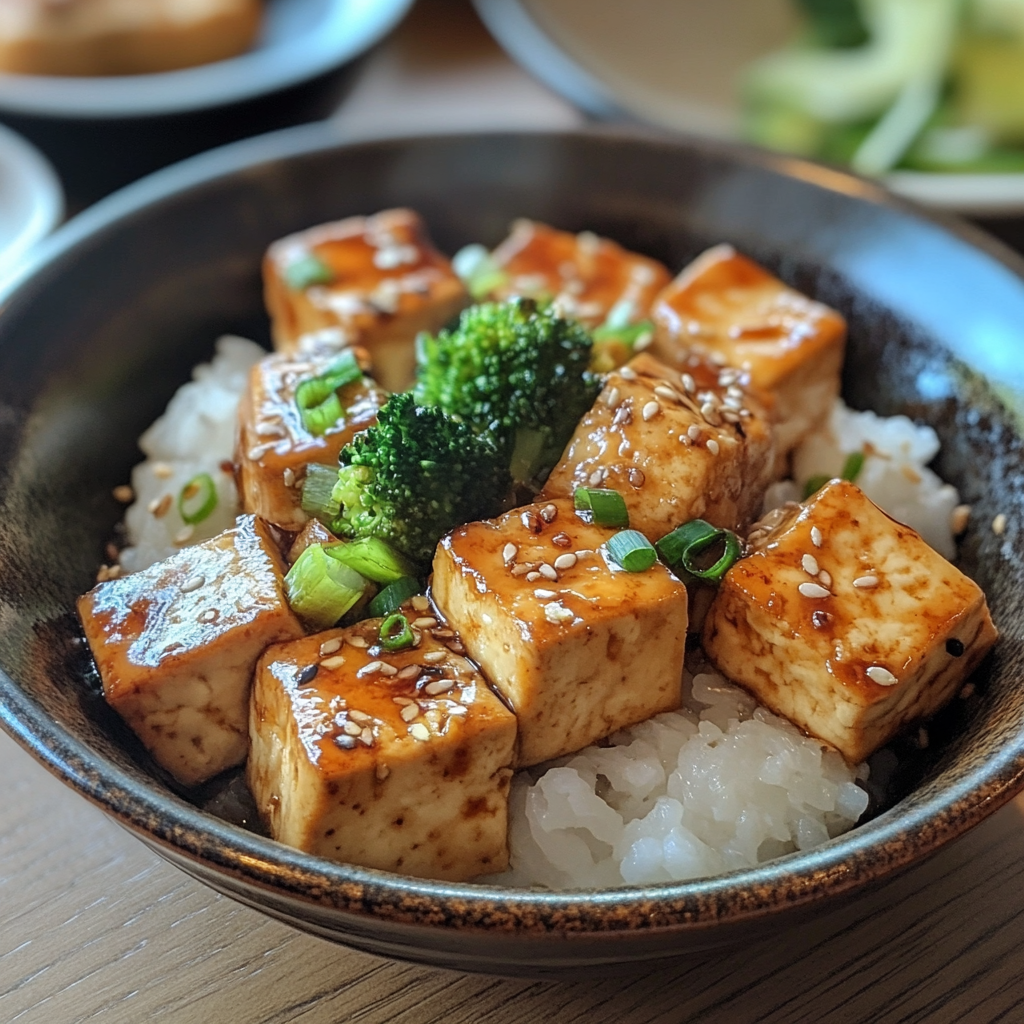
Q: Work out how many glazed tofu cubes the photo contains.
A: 9